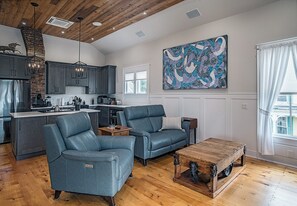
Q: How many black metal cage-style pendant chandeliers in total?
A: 2